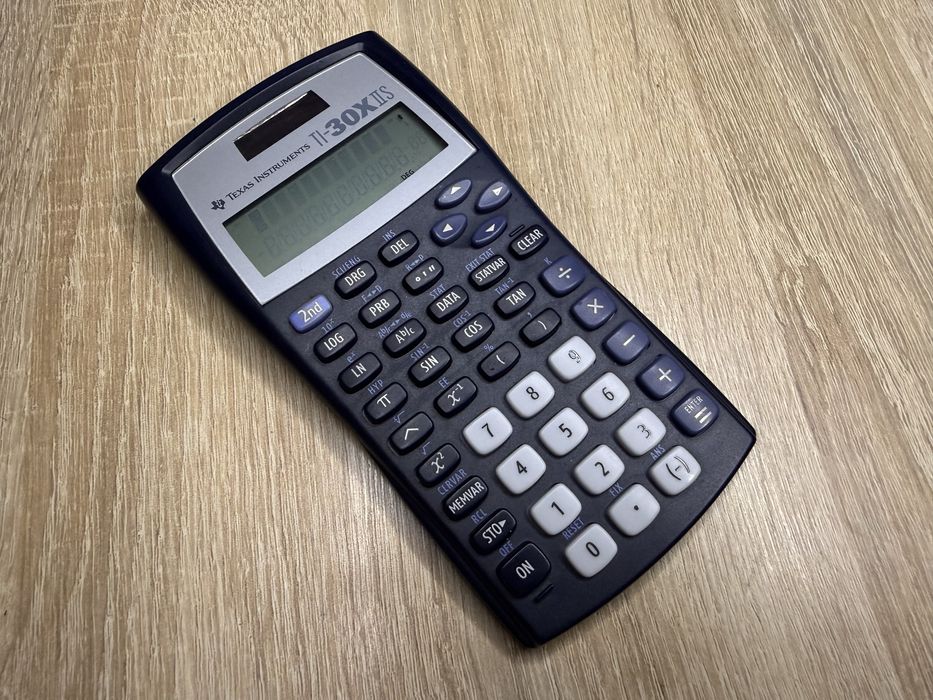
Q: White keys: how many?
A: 12